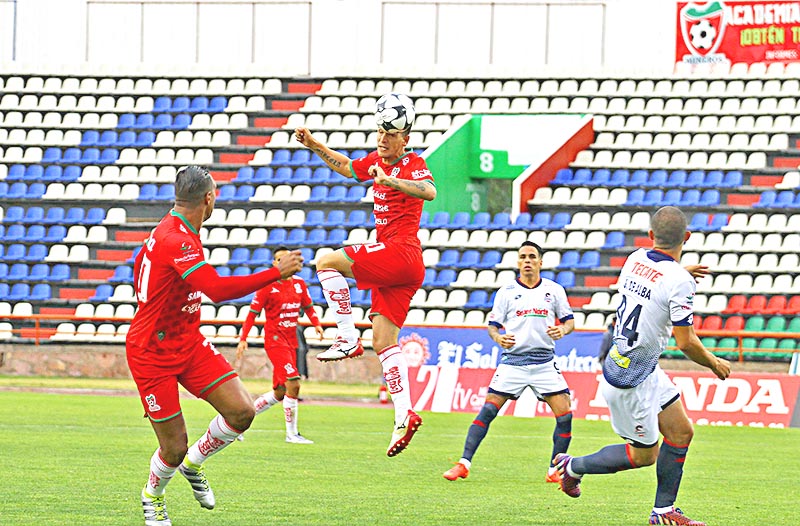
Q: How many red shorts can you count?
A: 3